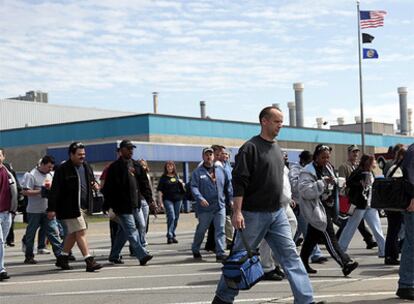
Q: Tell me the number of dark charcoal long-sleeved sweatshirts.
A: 1